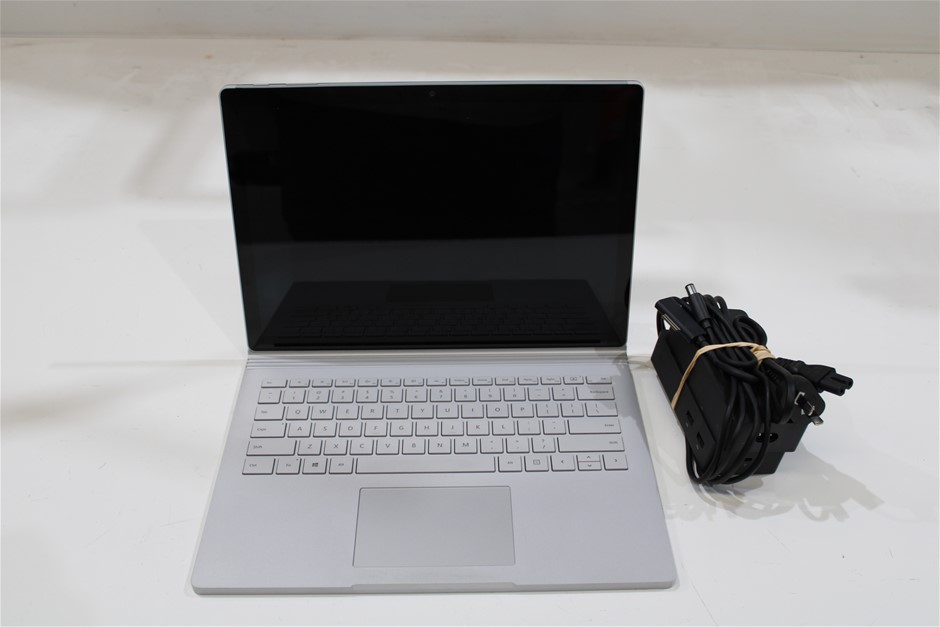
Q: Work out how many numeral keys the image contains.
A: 10